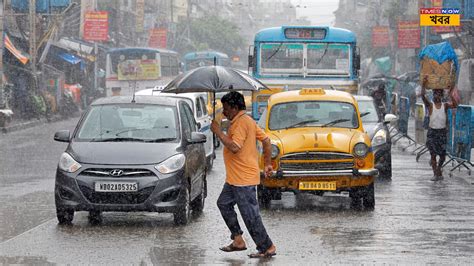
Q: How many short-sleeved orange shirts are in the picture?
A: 1